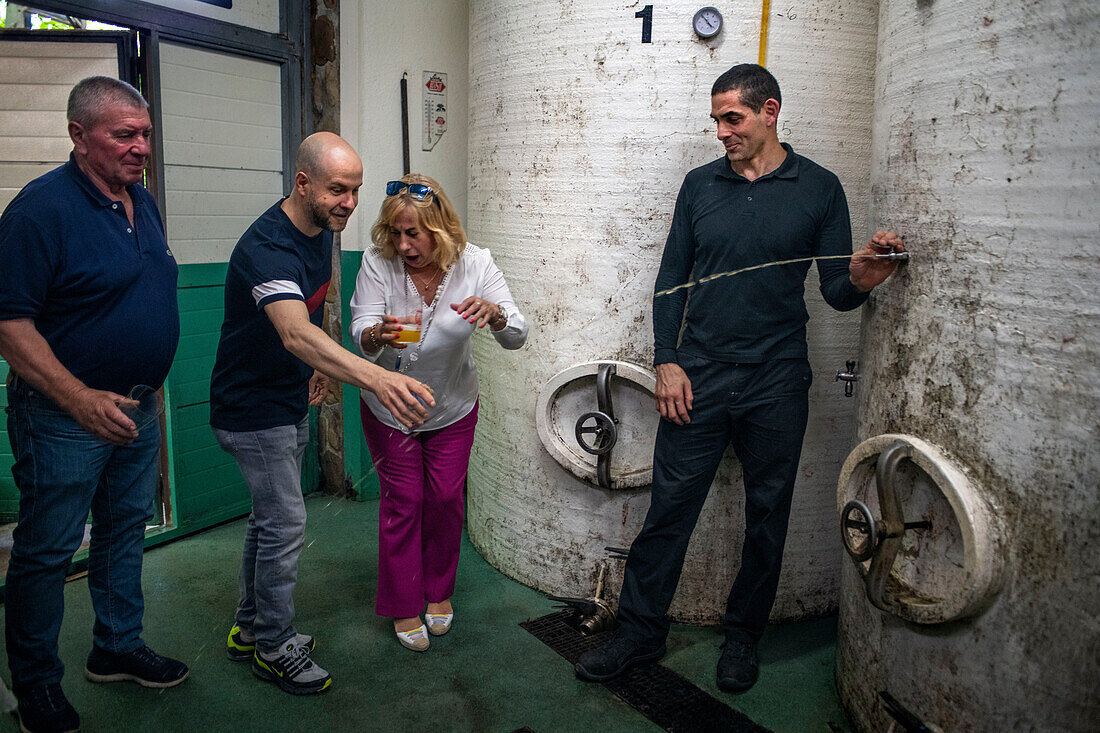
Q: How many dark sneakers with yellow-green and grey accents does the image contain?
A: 2